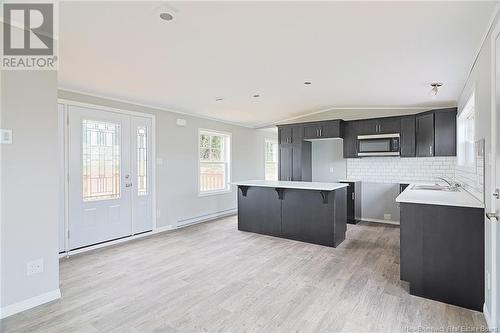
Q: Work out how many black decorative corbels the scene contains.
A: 3